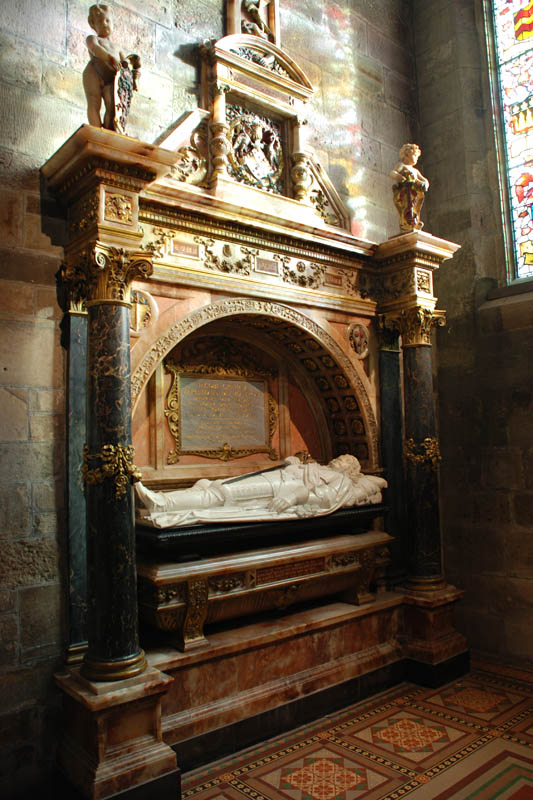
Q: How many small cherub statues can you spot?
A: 2